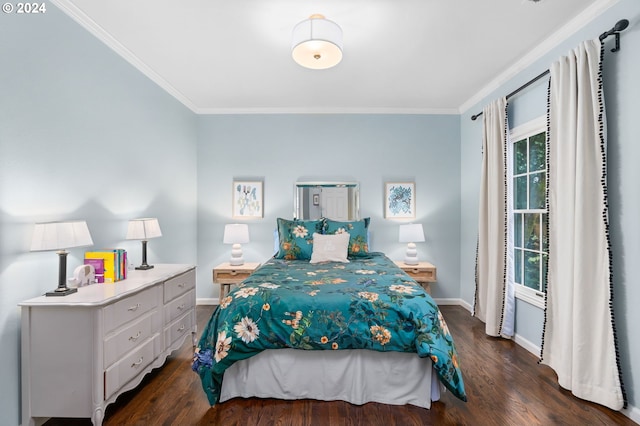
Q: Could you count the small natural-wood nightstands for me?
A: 2